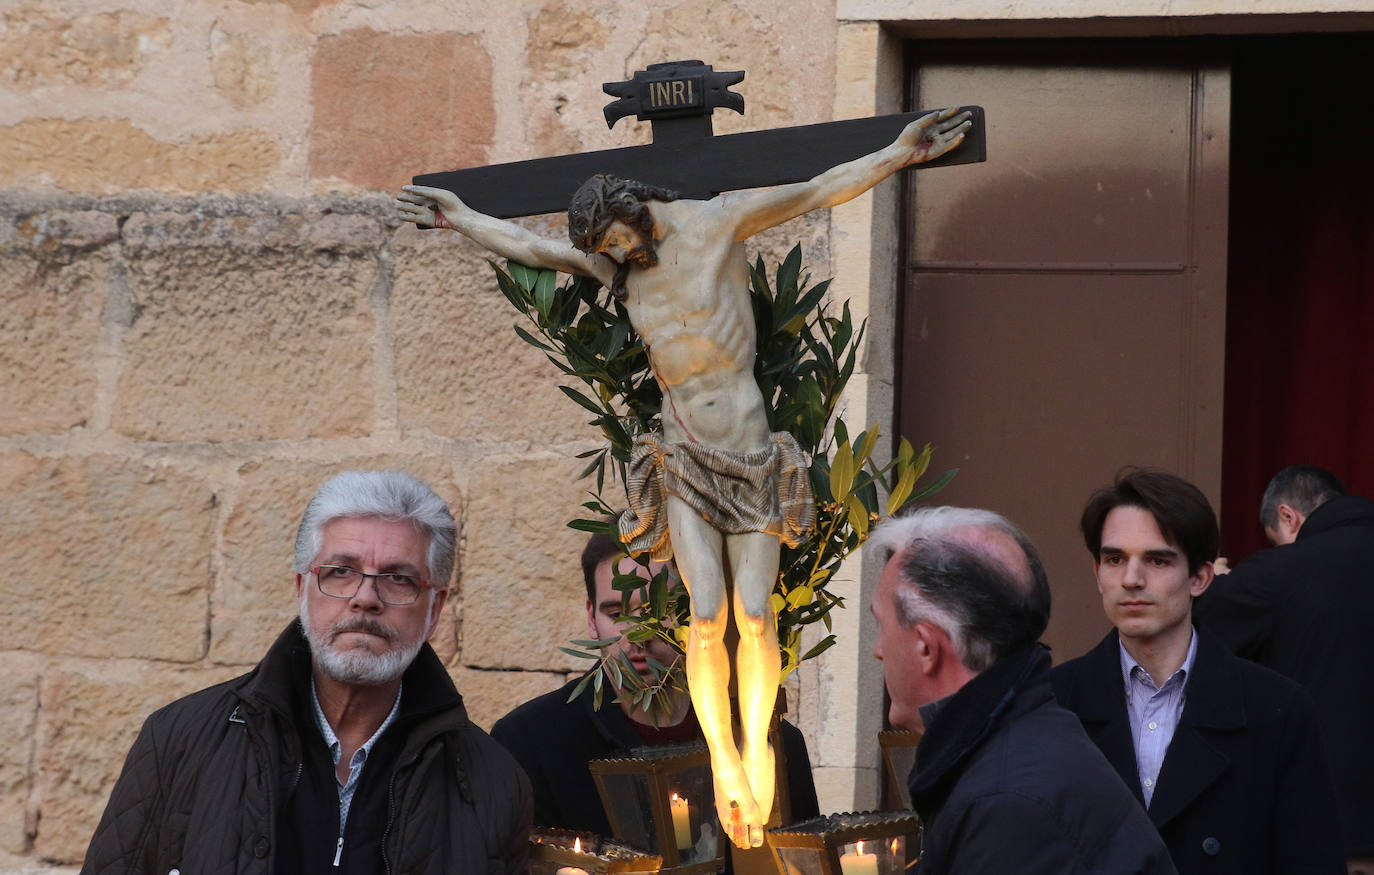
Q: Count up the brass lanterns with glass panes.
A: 4